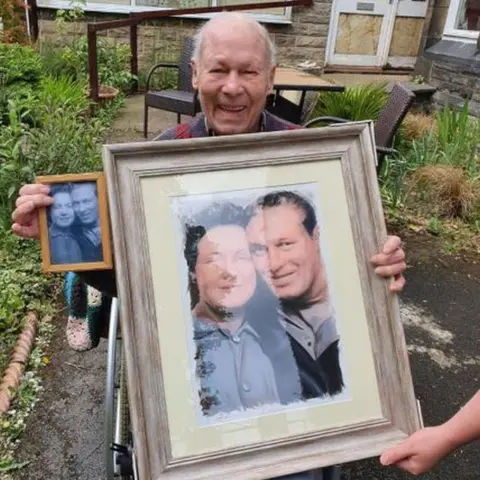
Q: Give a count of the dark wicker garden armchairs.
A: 2